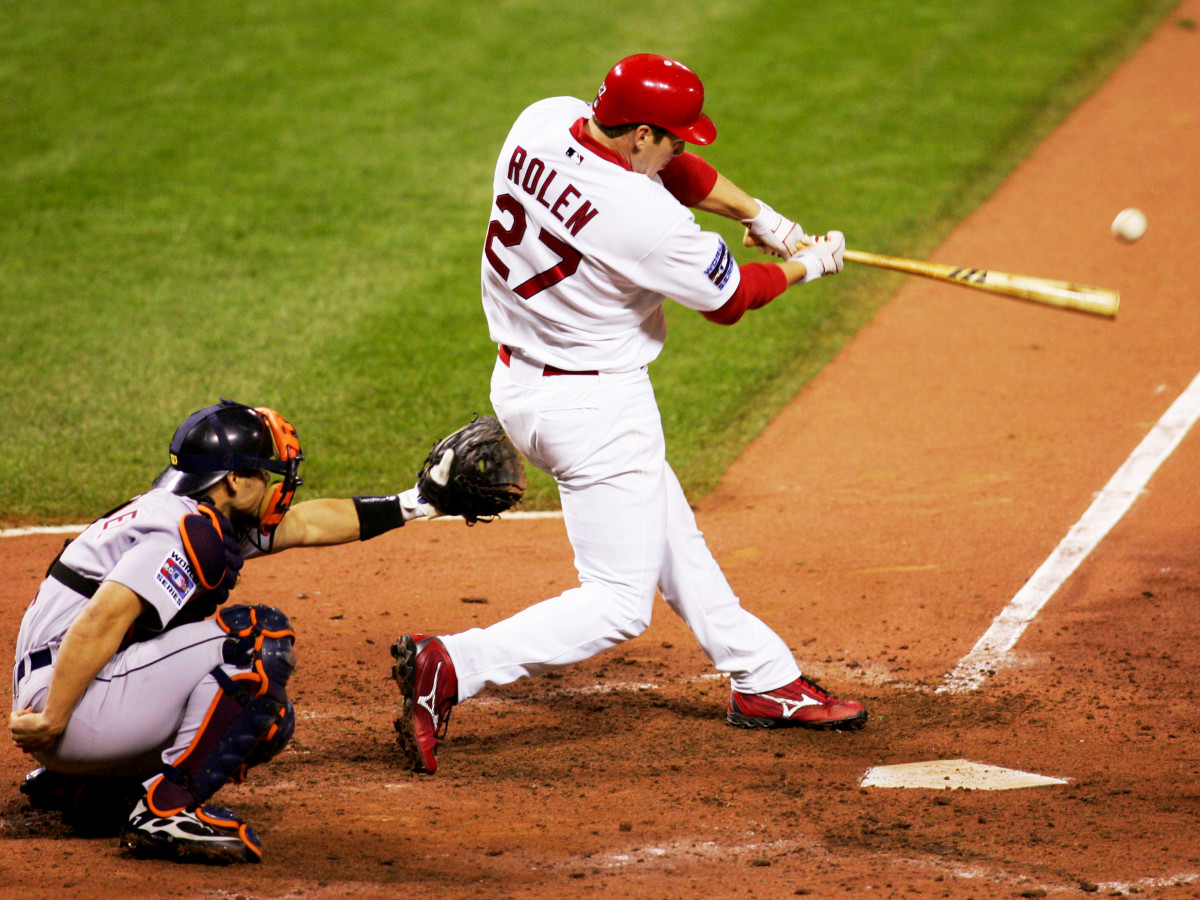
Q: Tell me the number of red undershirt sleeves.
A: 2